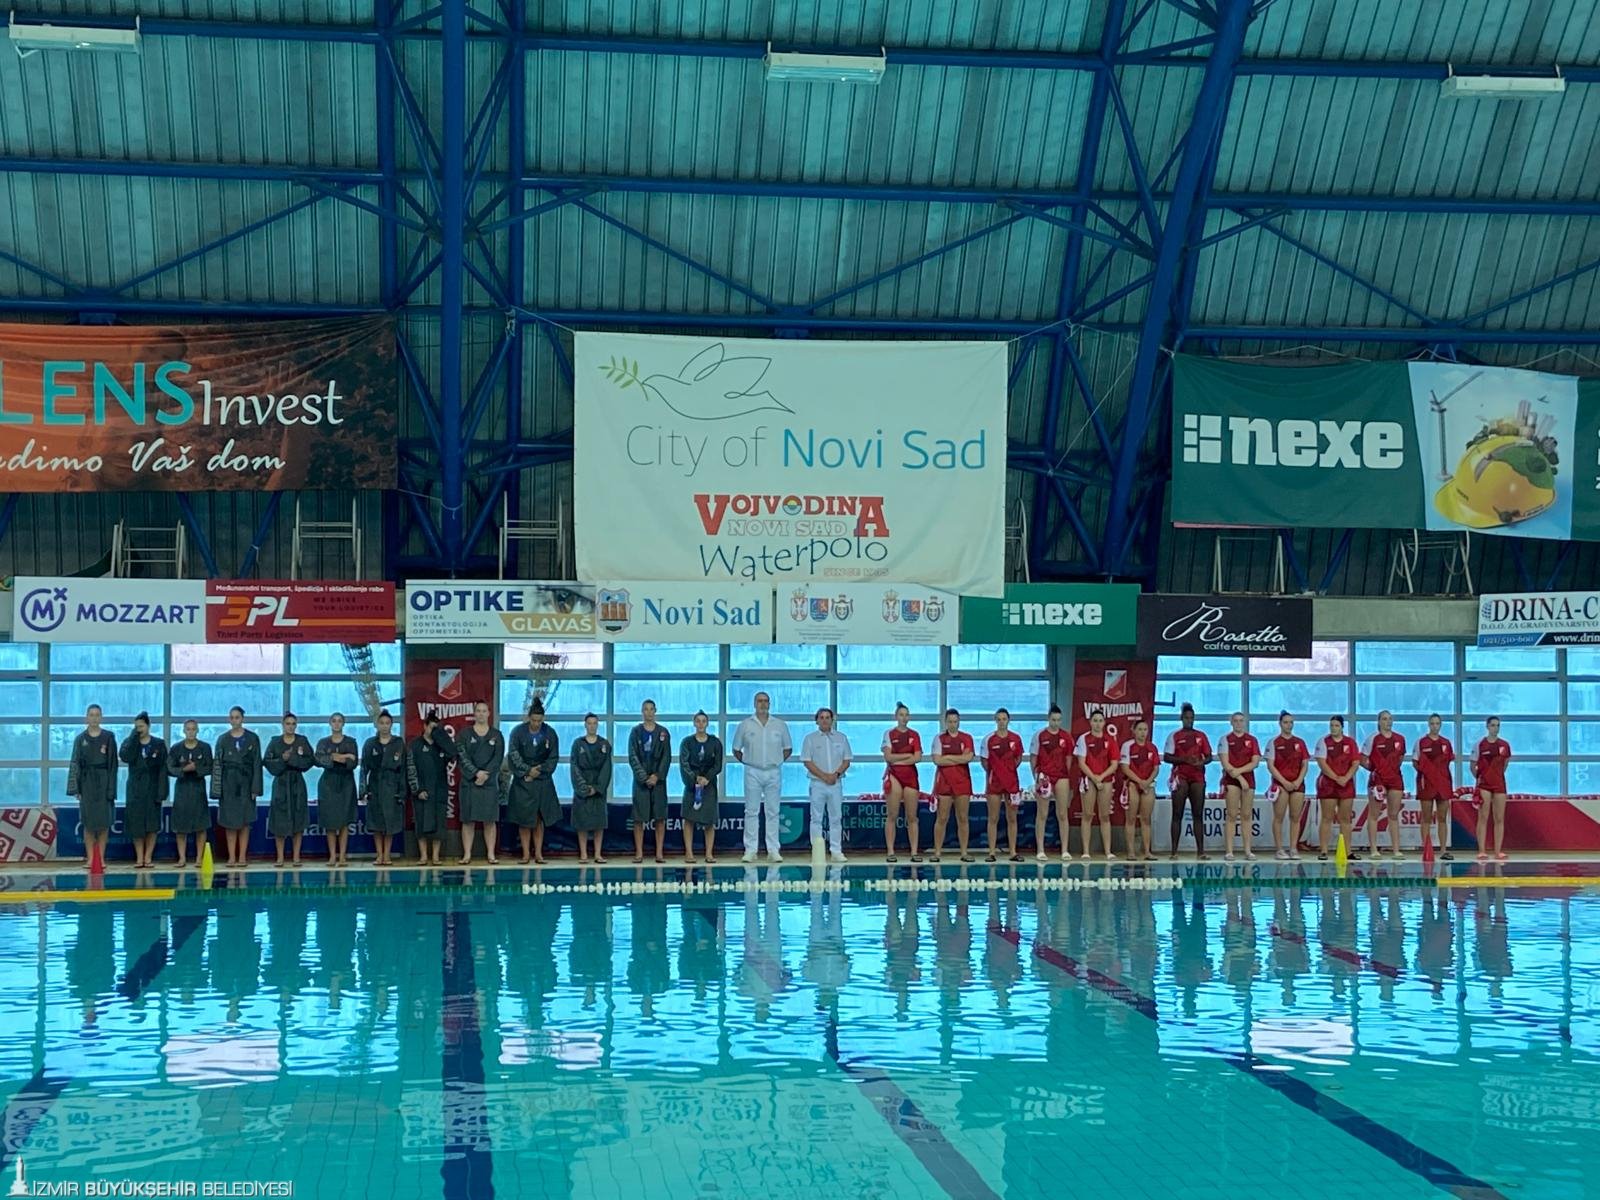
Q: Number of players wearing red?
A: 13